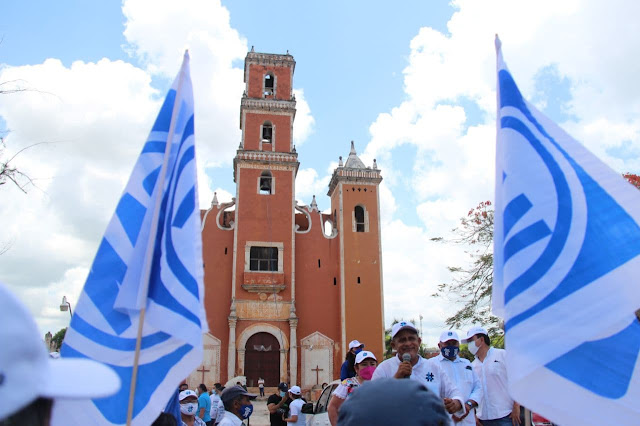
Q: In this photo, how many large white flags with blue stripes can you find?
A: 2